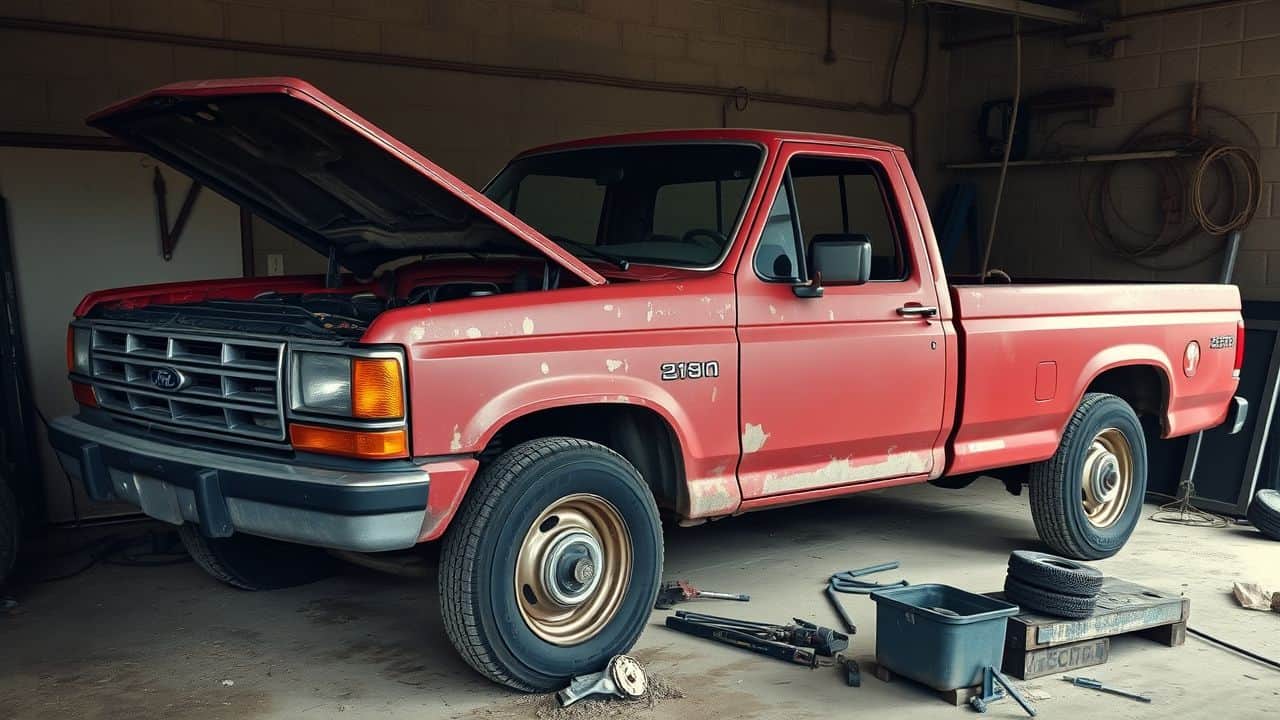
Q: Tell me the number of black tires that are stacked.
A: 2